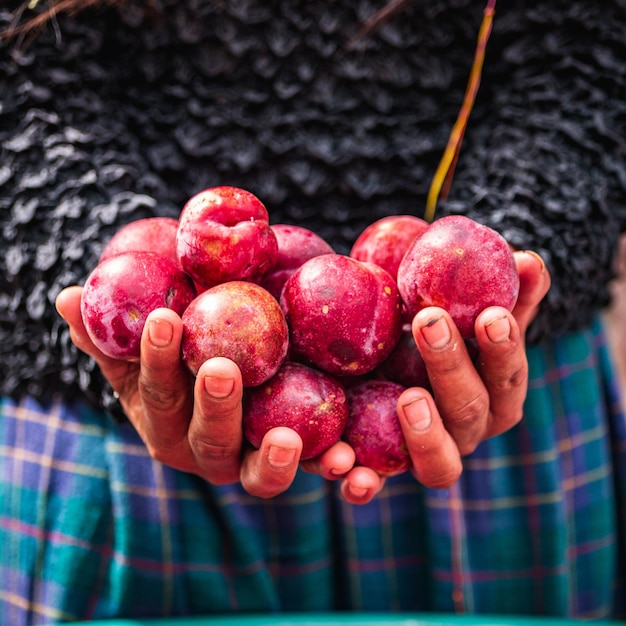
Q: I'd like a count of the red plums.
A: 11